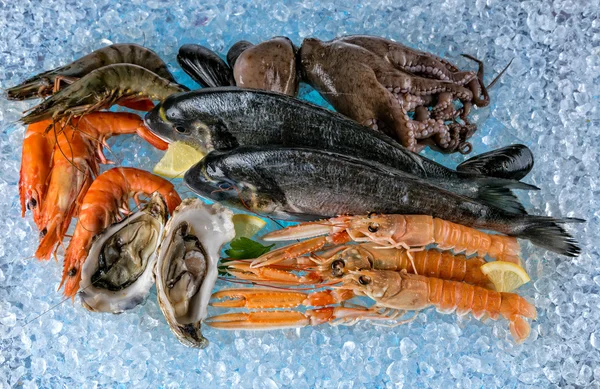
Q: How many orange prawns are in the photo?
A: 3